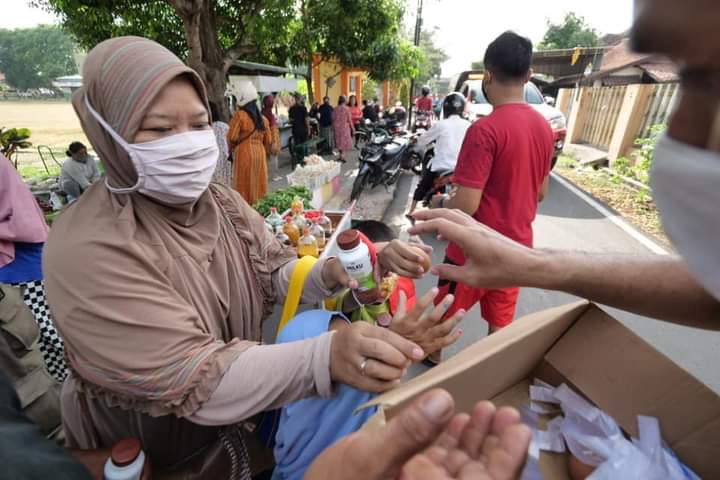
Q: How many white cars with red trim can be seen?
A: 1